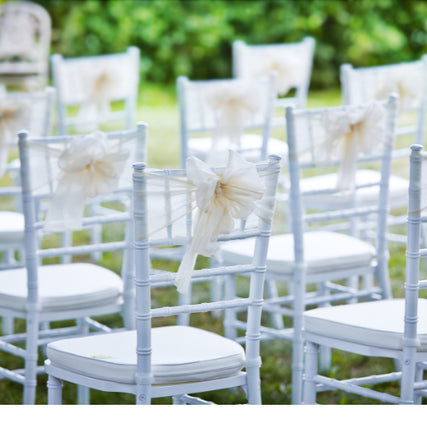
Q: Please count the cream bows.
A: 8